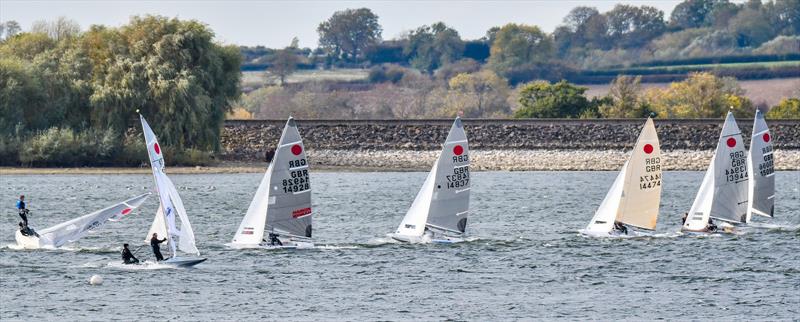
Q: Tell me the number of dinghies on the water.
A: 7